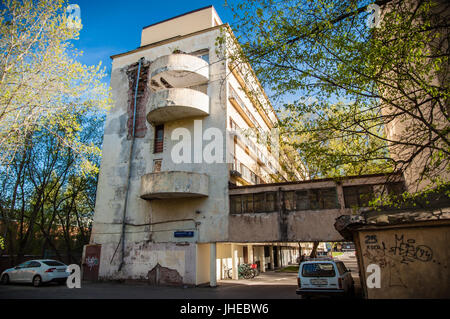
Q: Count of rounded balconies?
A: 3